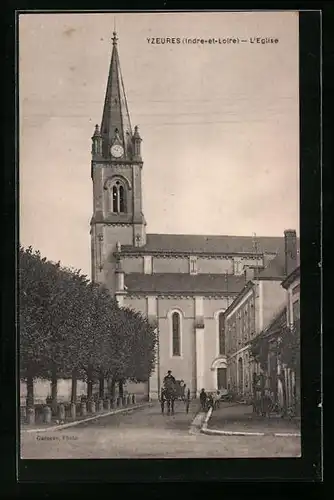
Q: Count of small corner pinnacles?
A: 2